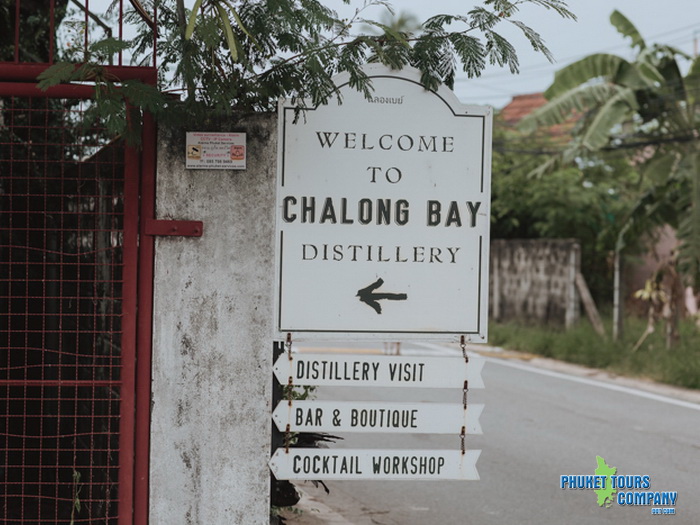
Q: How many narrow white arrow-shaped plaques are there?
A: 3